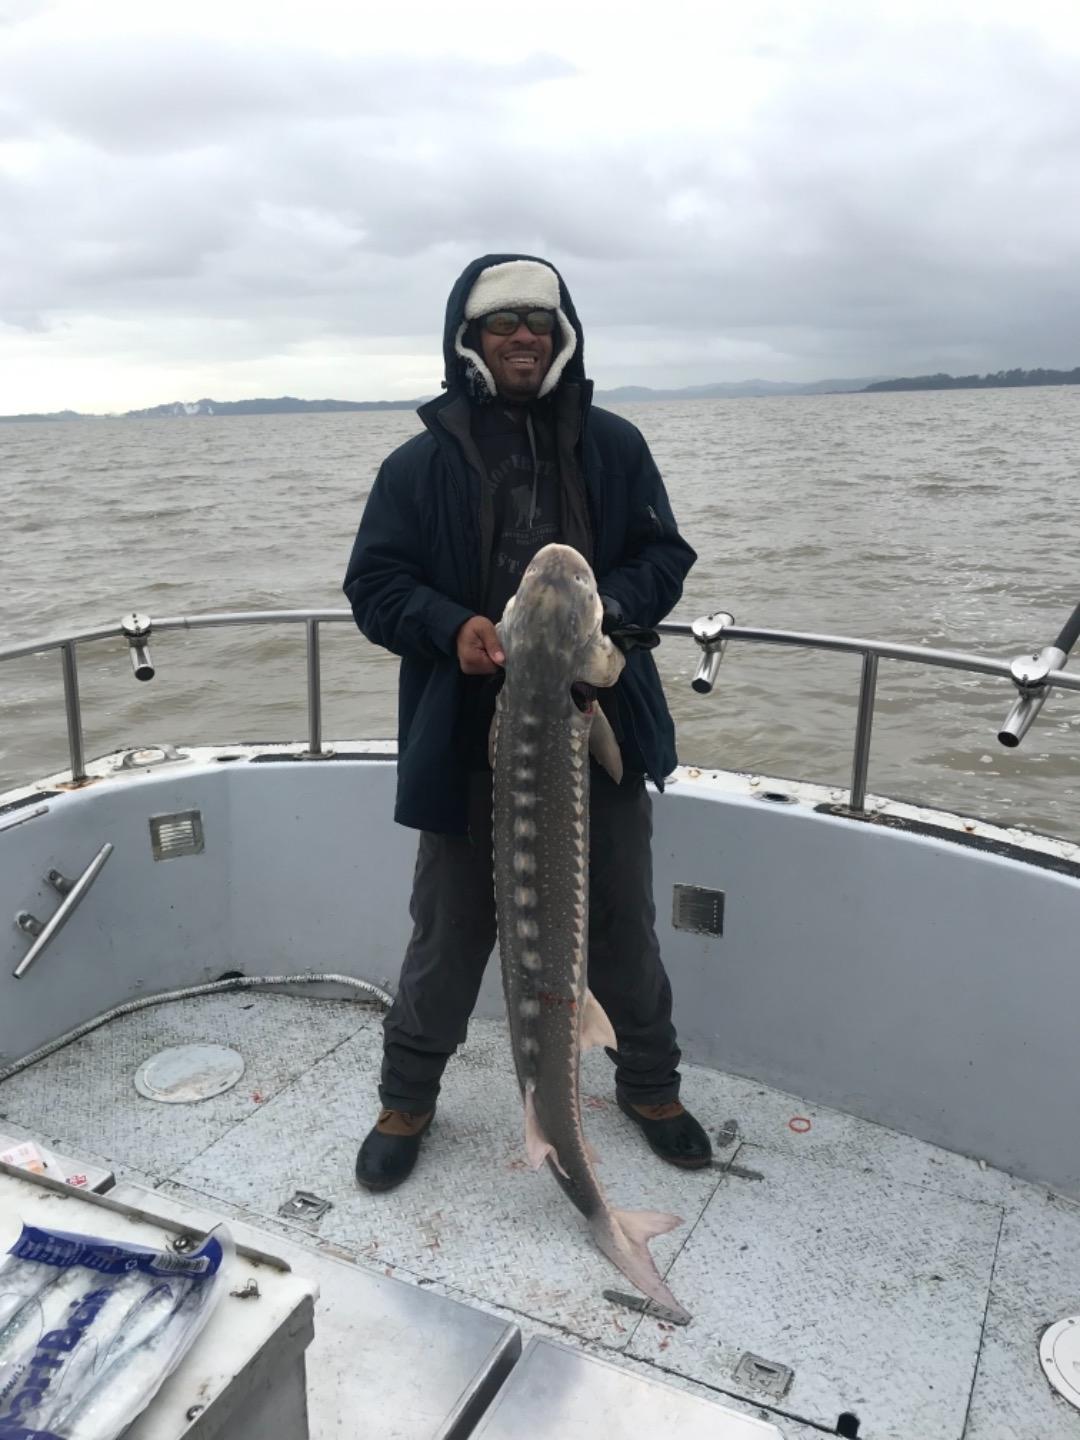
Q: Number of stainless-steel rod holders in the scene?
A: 3